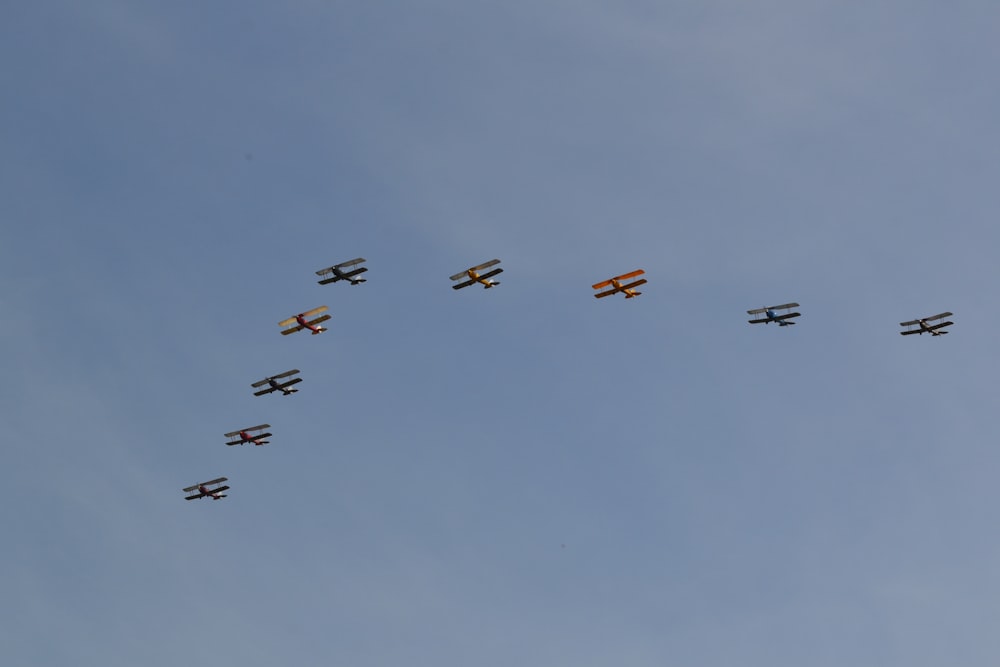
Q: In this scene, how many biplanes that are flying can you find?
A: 9